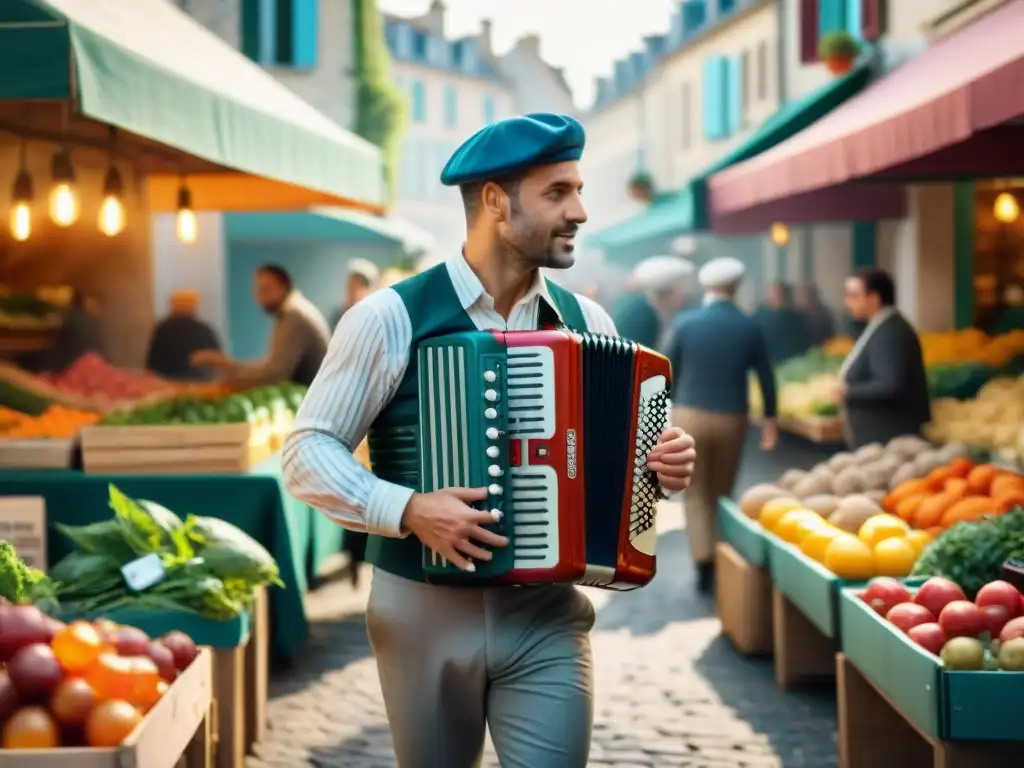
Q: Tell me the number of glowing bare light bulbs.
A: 6